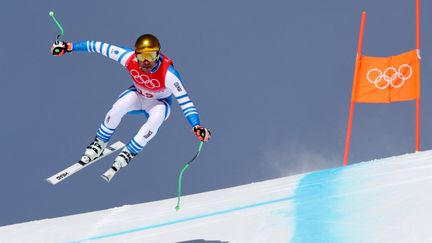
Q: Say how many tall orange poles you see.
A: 2